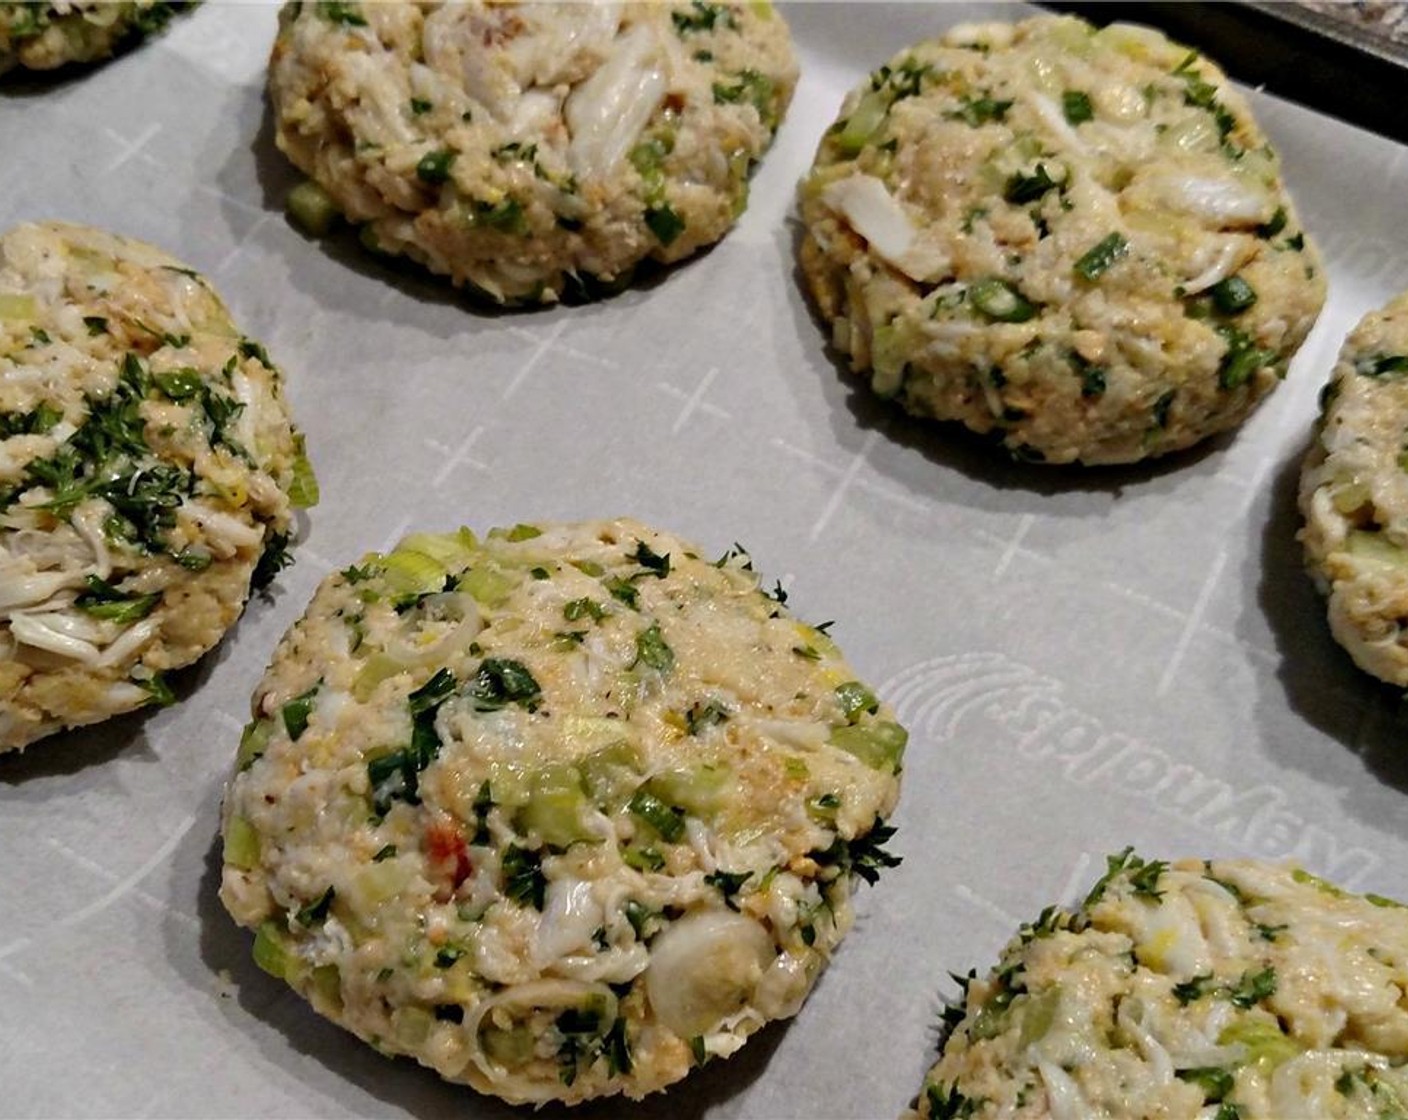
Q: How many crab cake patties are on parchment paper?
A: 7